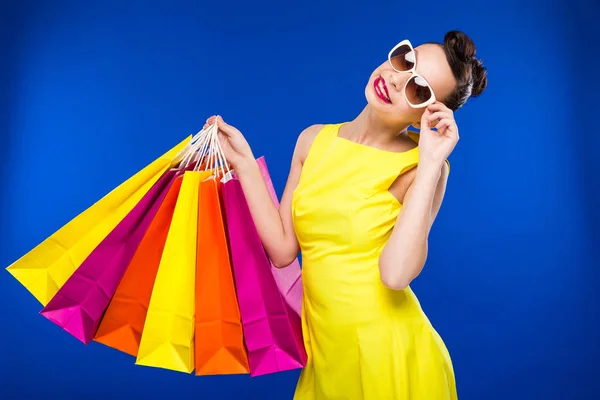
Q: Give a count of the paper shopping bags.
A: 7